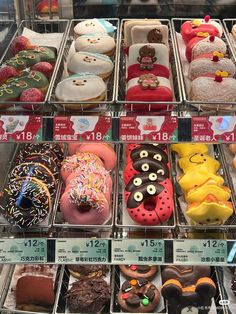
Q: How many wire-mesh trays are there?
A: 12